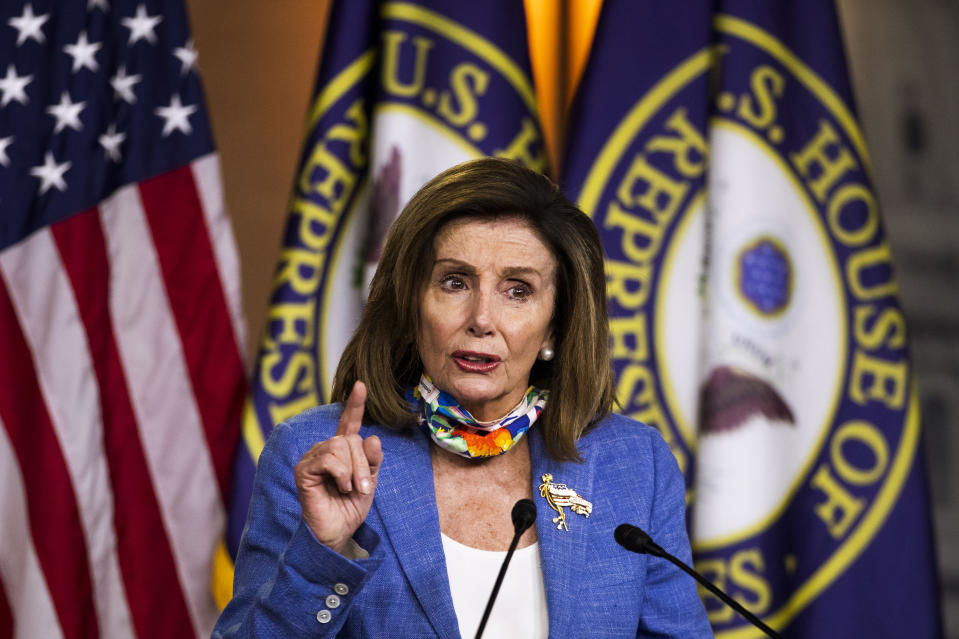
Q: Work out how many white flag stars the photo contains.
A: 12